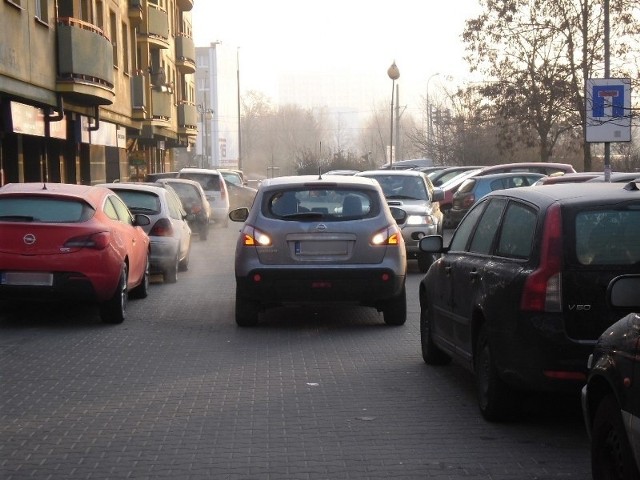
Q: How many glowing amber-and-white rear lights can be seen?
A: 2